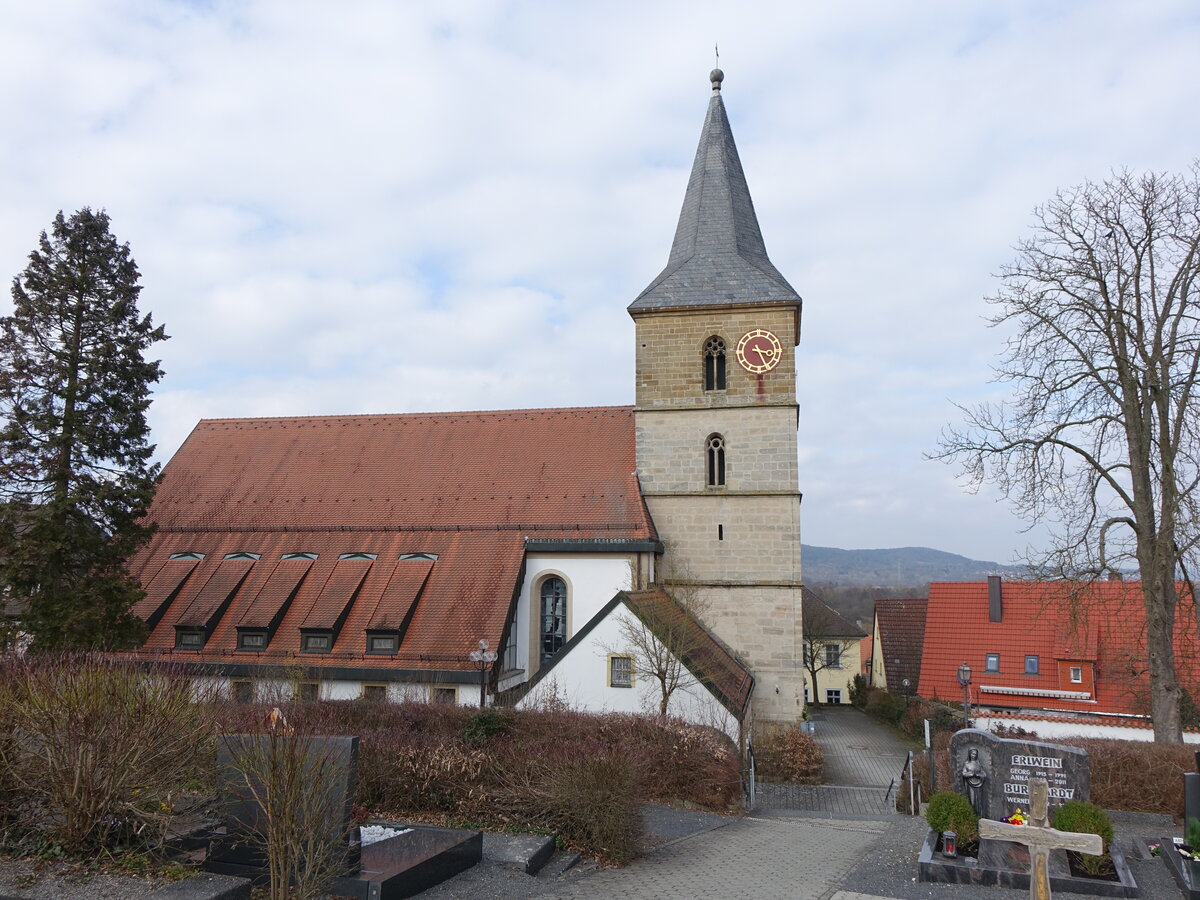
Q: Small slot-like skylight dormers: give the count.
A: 5